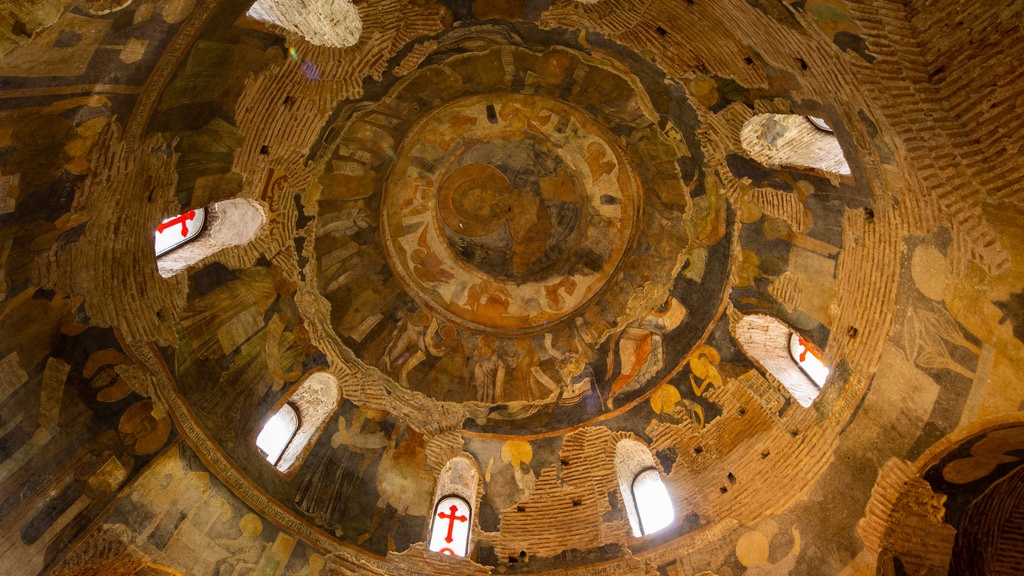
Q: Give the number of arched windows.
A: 7